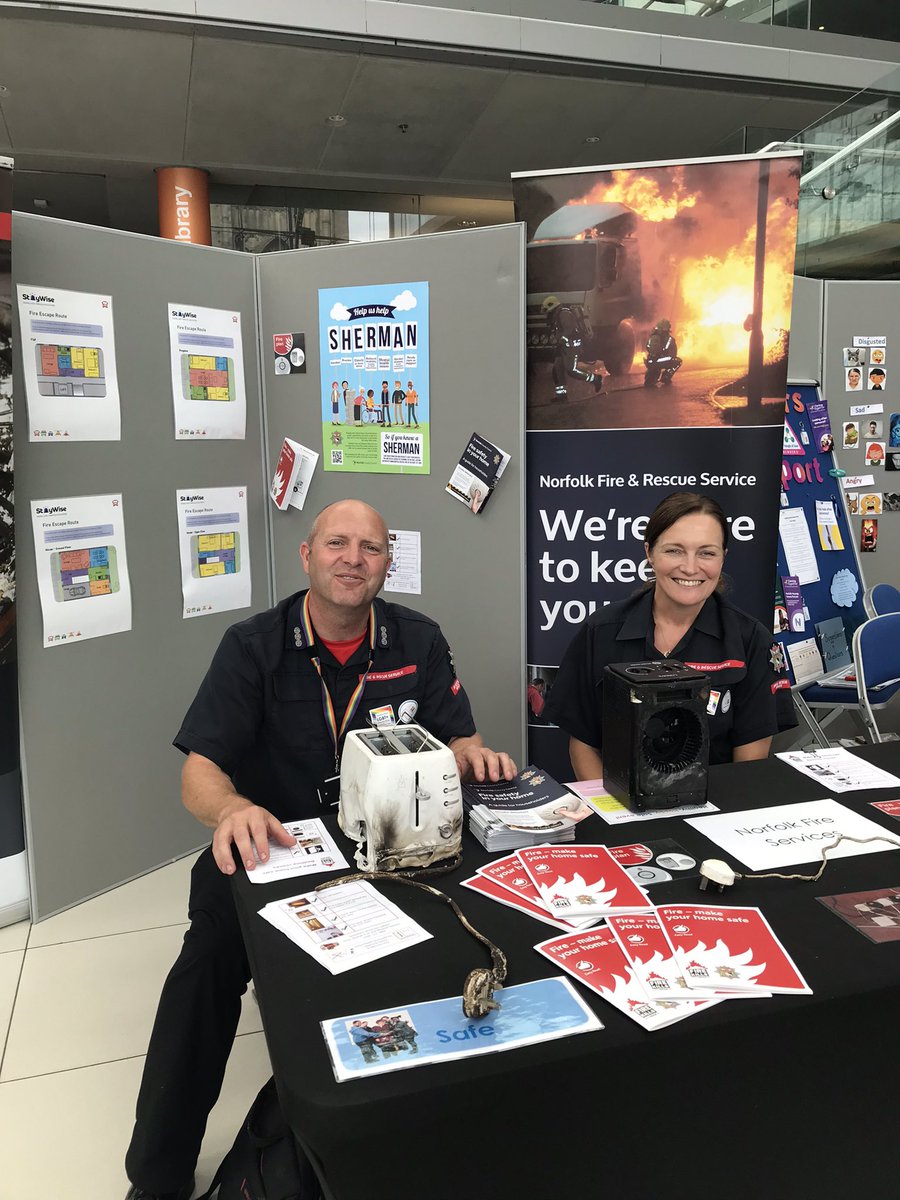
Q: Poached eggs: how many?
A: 0